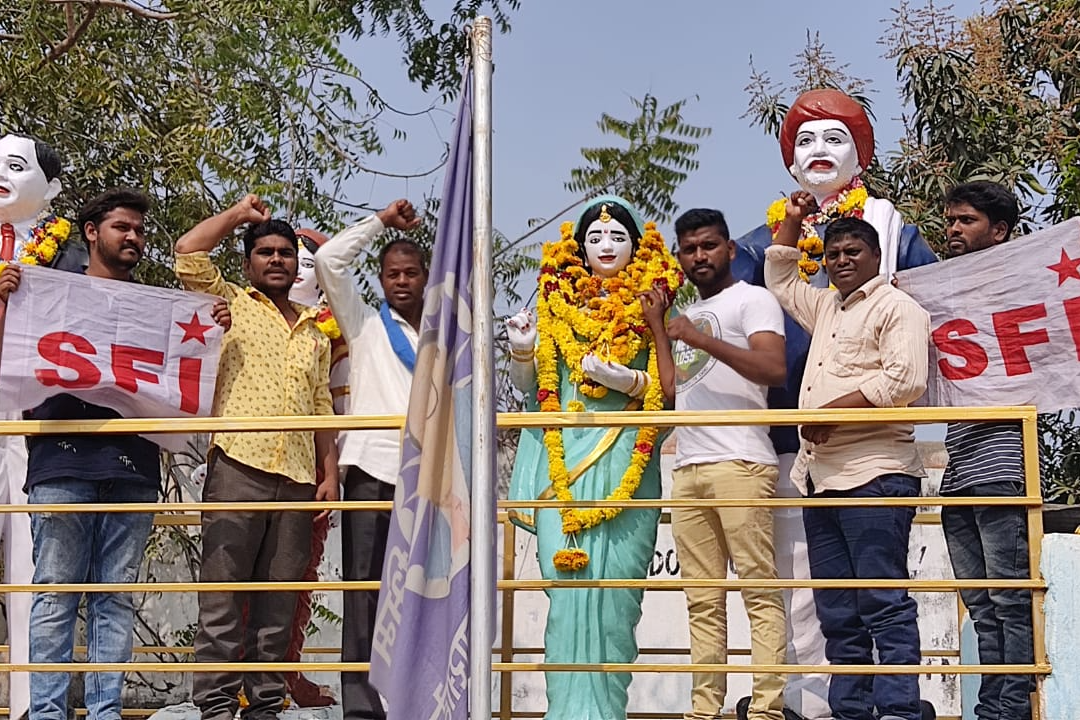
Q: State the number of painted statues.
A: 4